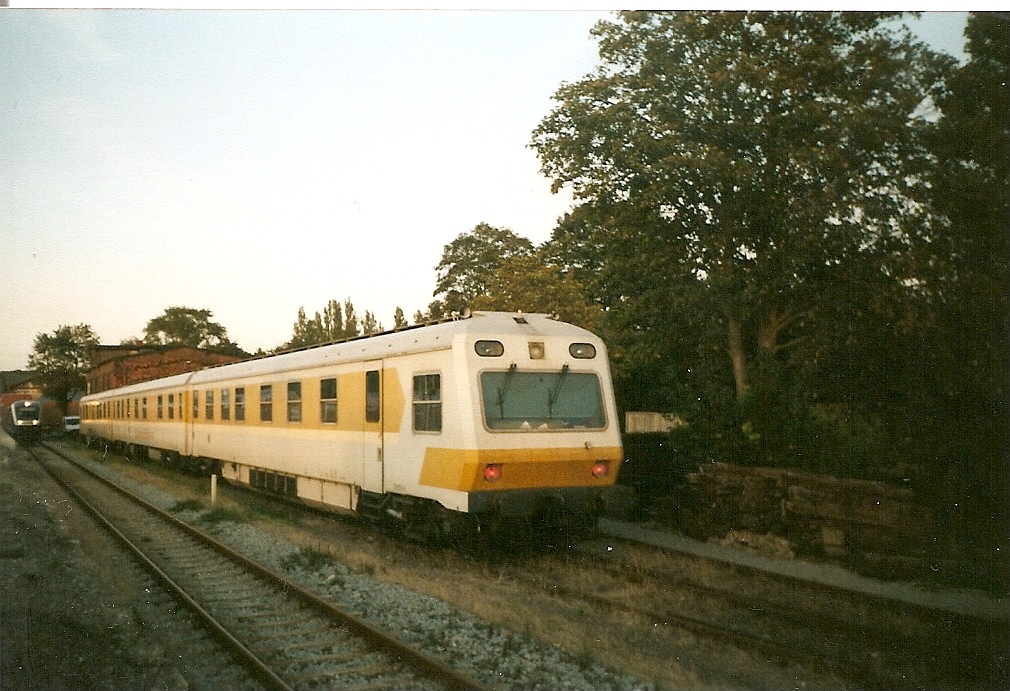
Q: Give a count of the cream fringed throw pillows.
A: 0